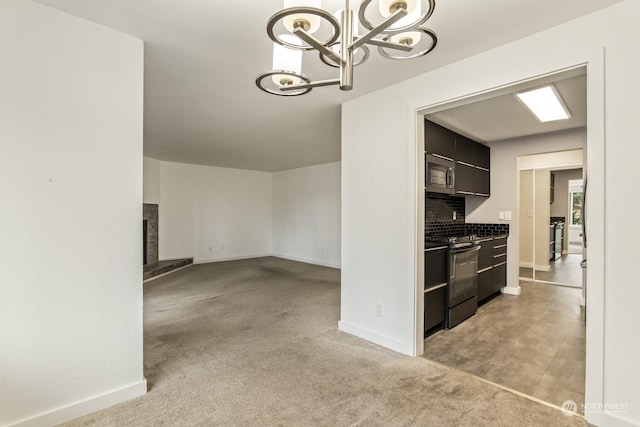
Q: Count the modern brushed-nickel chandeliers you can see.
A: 1